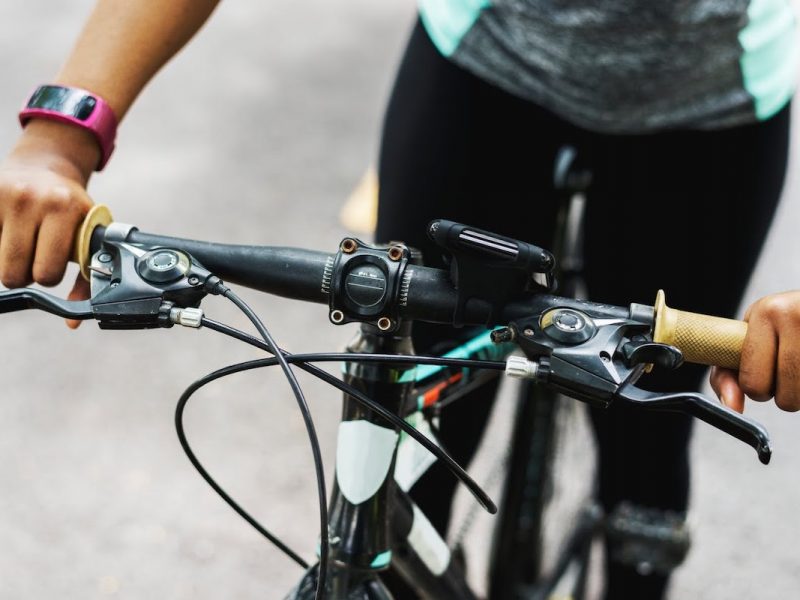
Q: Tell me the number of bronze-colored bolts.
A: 4